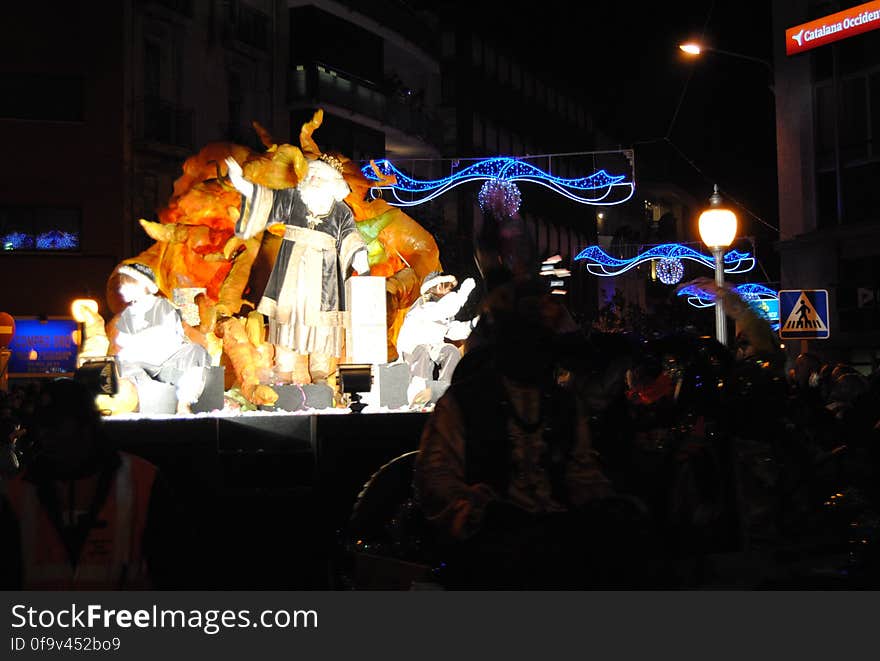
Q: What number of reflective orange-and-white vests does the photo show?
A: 1